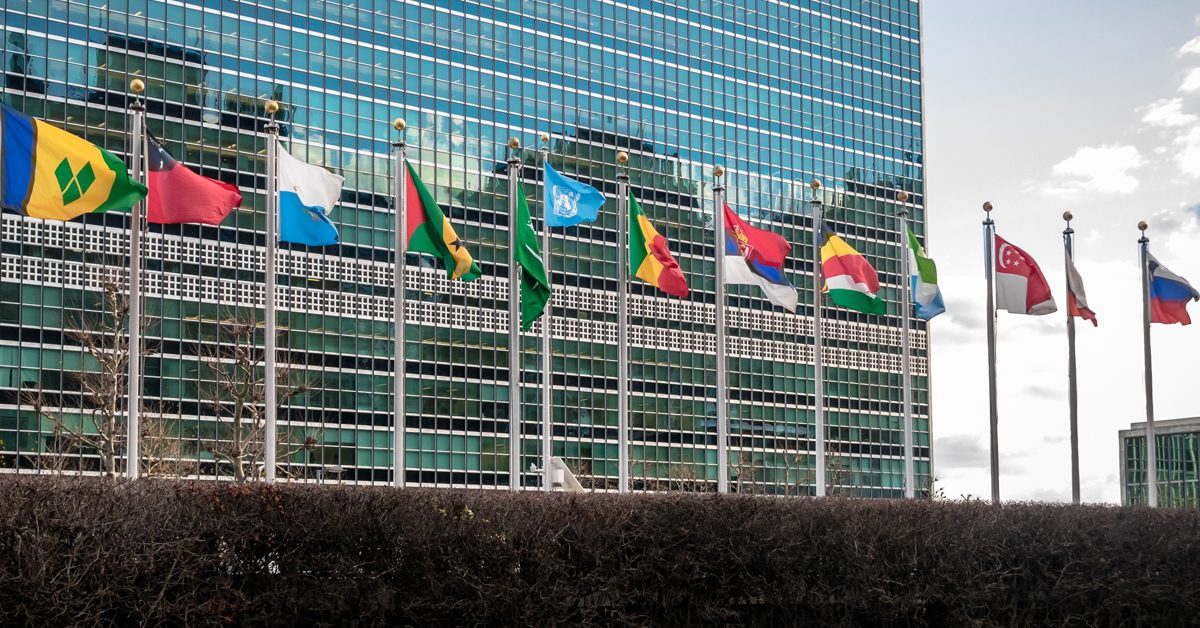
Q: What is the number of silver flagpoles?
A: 12